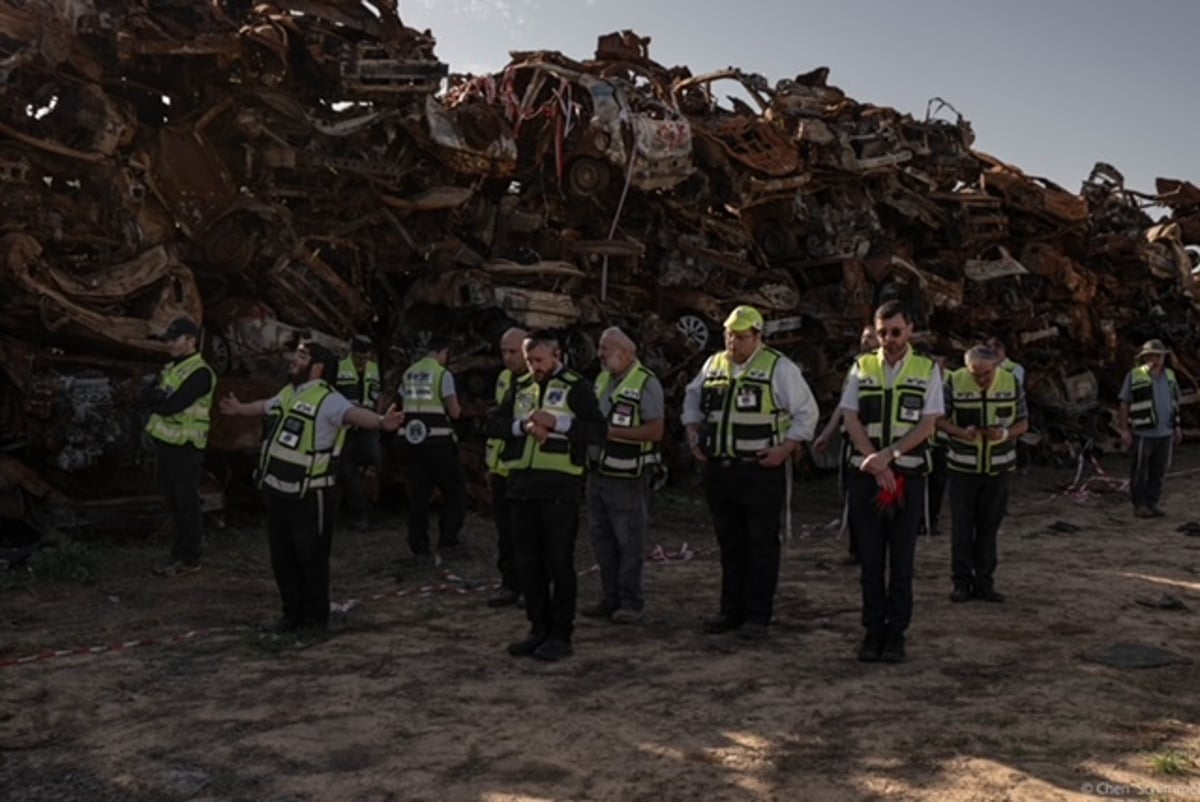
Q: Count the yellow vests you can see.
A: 13